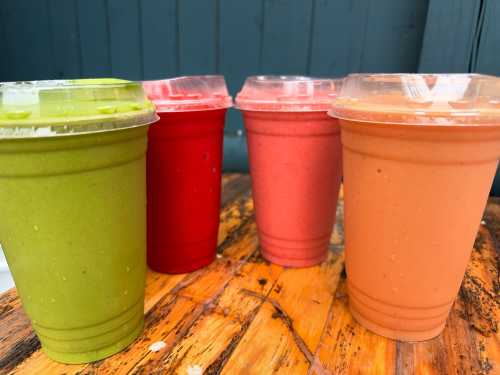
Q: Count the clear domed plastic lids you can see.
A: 4